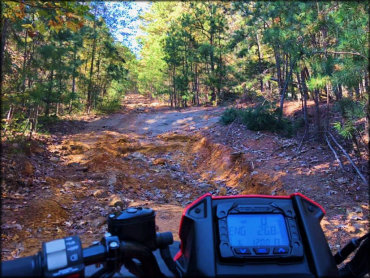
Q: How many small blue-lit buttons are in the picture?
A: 3